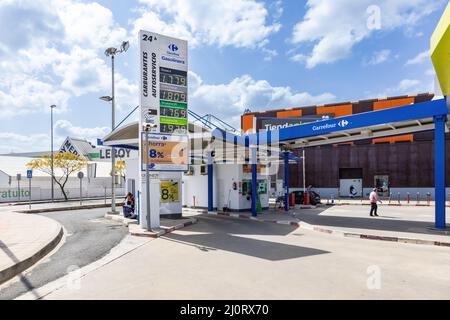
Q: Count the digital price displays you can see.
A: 4